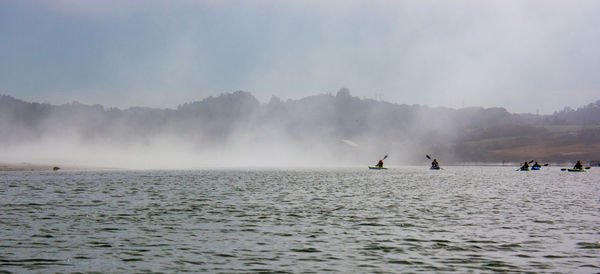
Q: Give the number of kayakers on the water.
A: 5